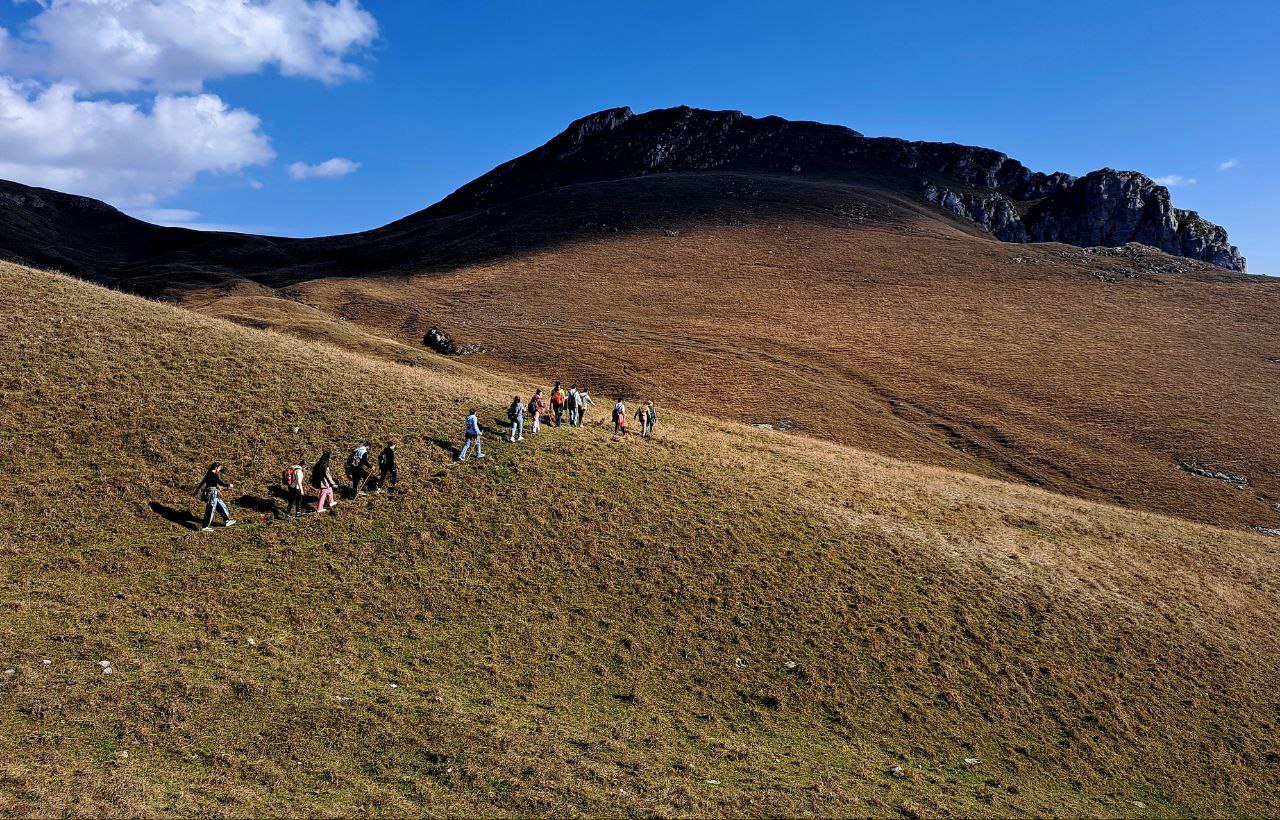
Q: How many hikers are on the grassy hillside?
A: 14